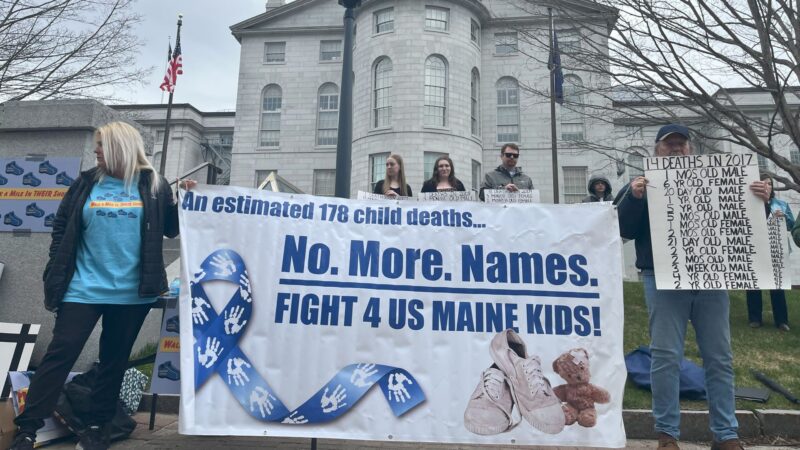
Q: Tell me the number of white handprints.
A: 12